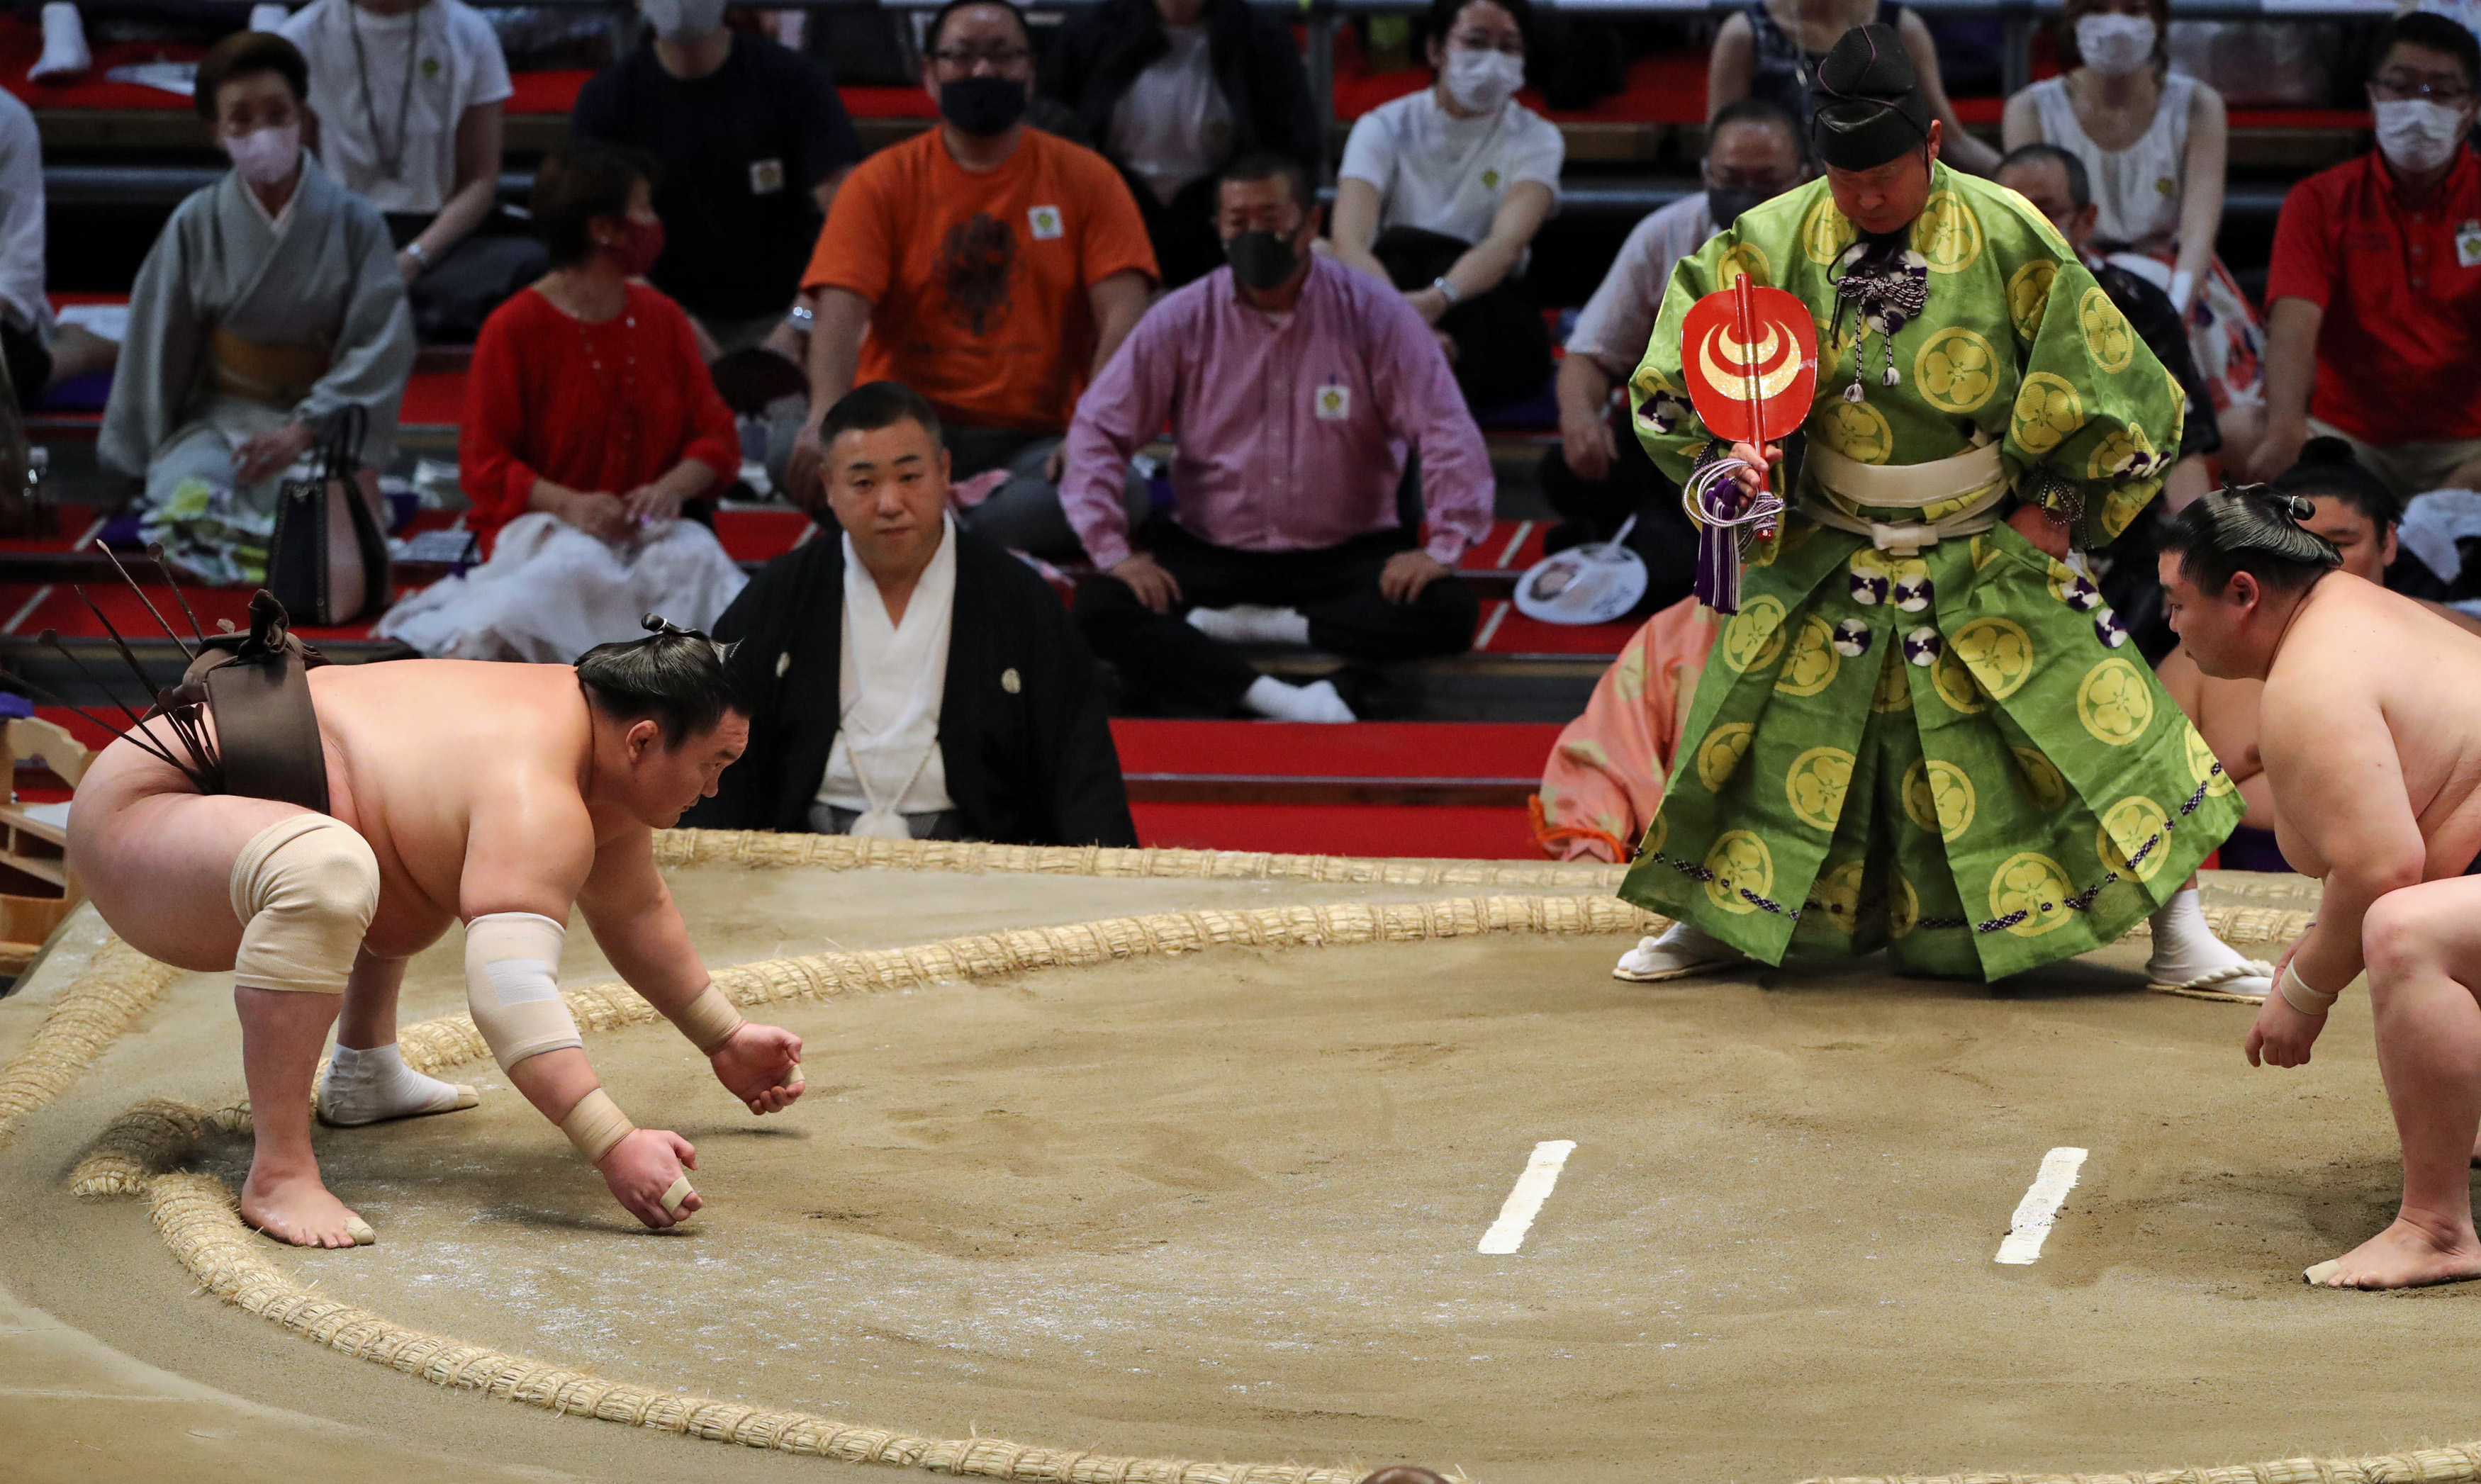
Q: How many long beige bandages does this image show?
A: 2